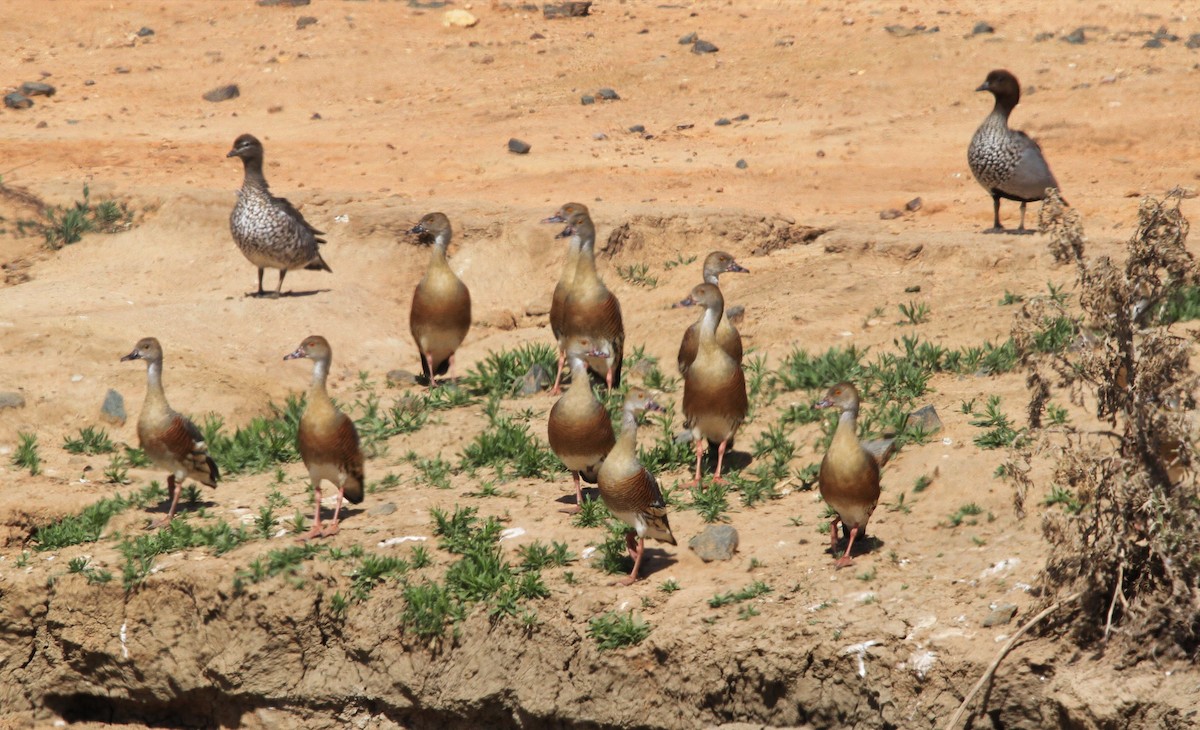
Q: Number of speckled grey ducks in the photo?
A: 2